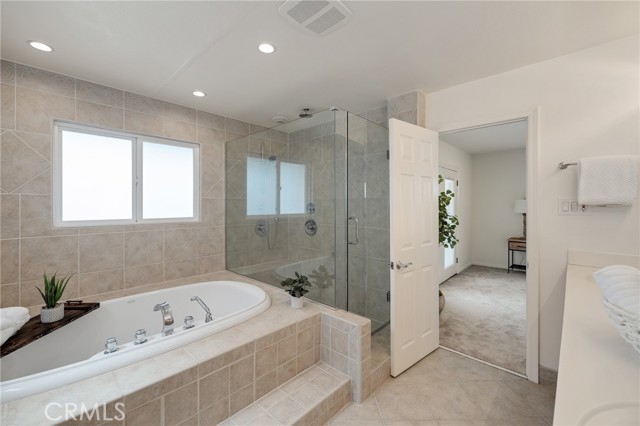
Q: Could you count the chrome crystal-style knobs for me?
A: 3